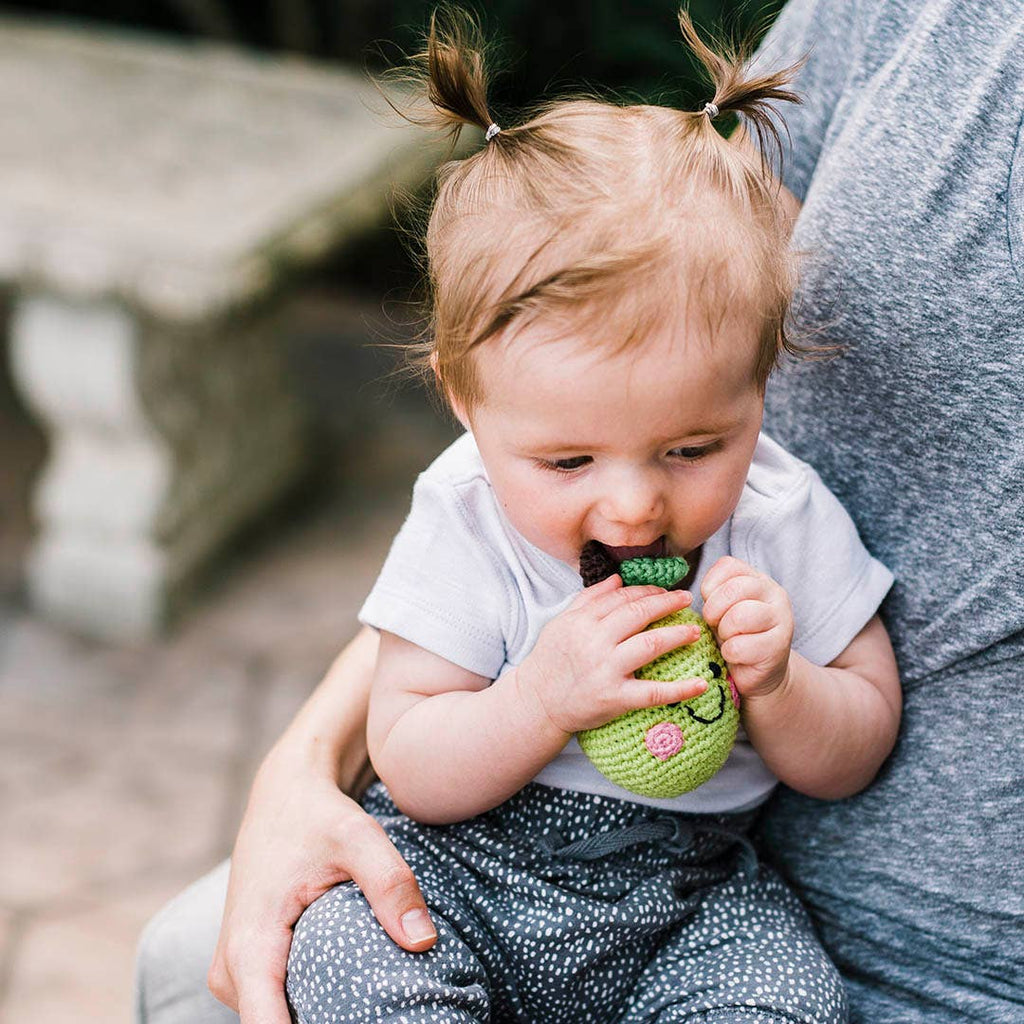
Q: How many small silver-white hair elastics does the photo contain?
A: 2